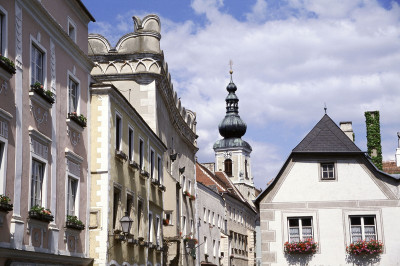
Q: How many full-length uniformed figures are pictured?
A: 0